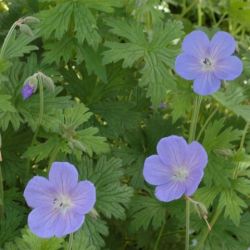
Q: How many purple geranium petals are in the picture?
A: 15